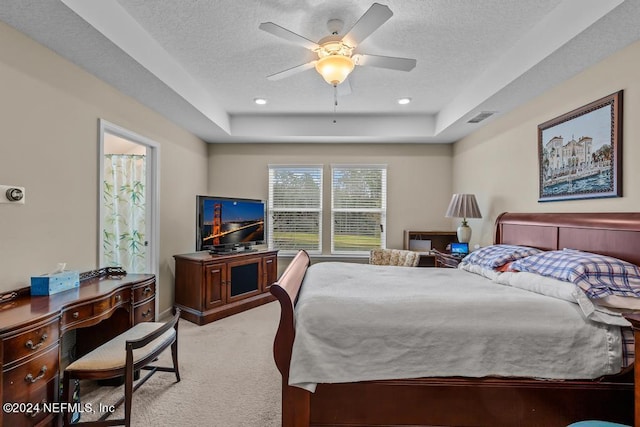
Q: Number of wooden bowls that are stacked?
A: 0